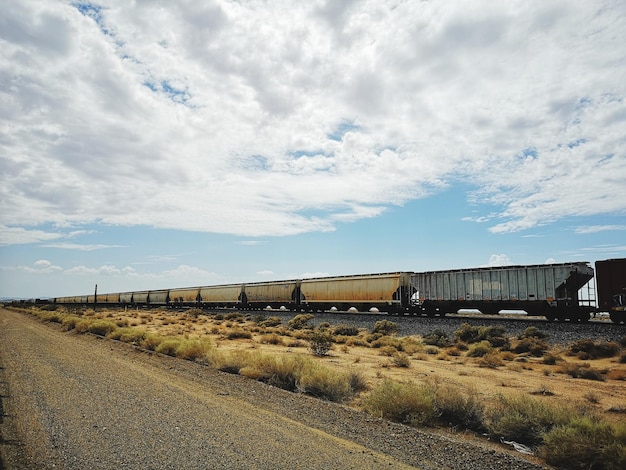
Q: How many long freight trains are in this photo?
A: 1